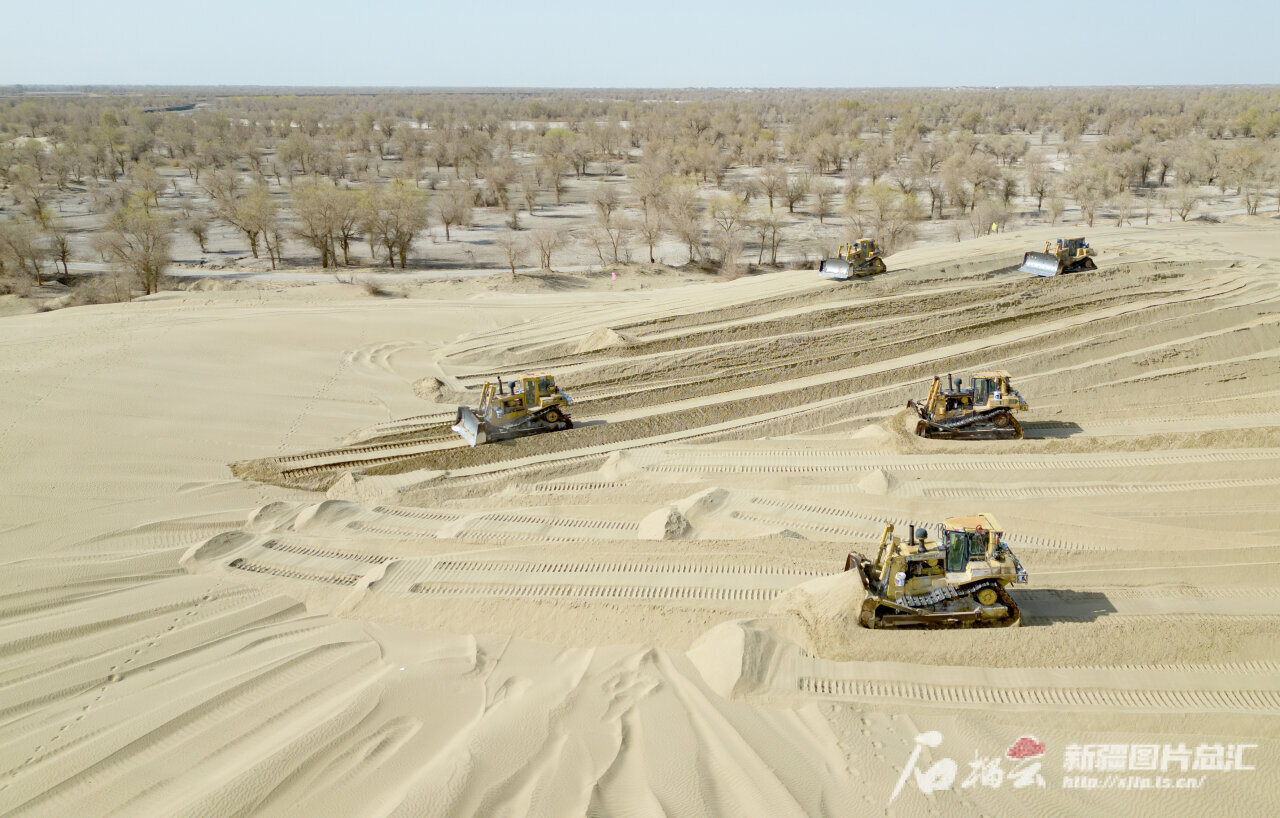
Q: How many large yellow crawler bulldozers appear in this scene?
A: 5